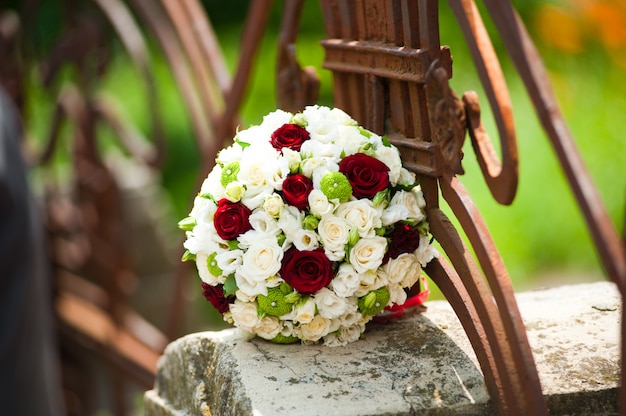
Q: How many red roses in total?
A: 7